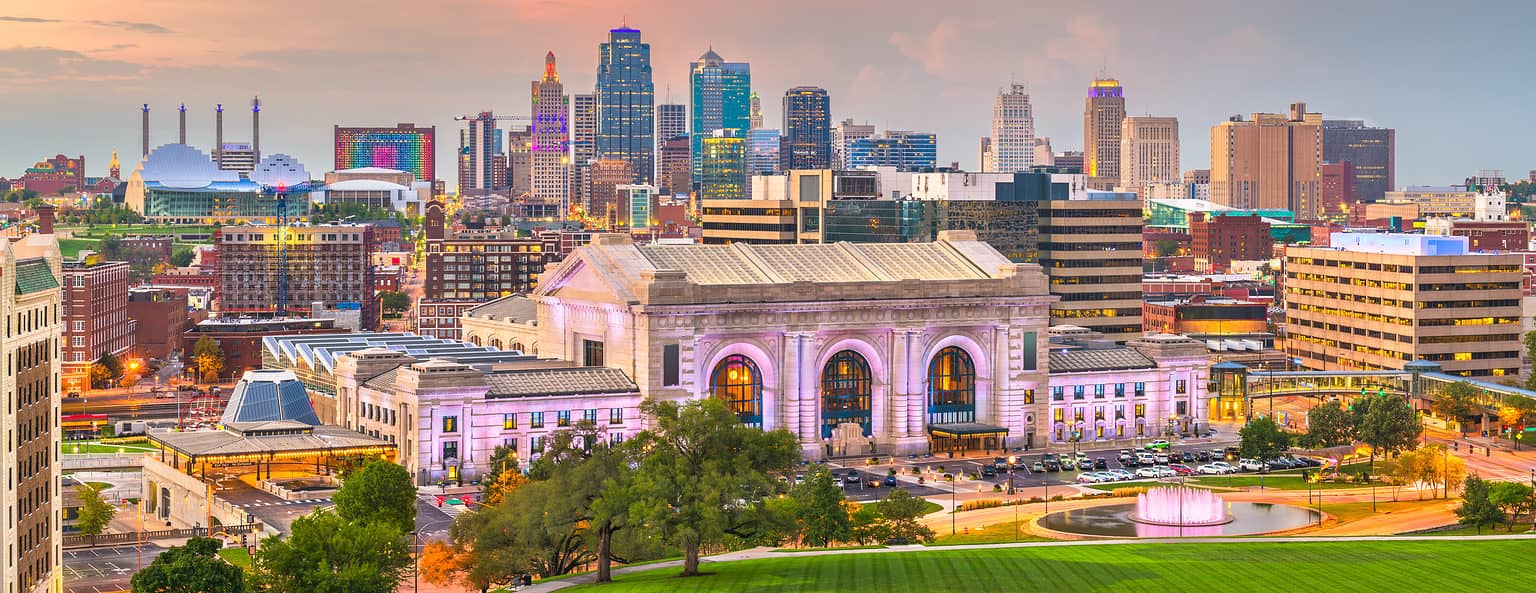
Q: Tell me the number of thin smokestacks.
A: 4